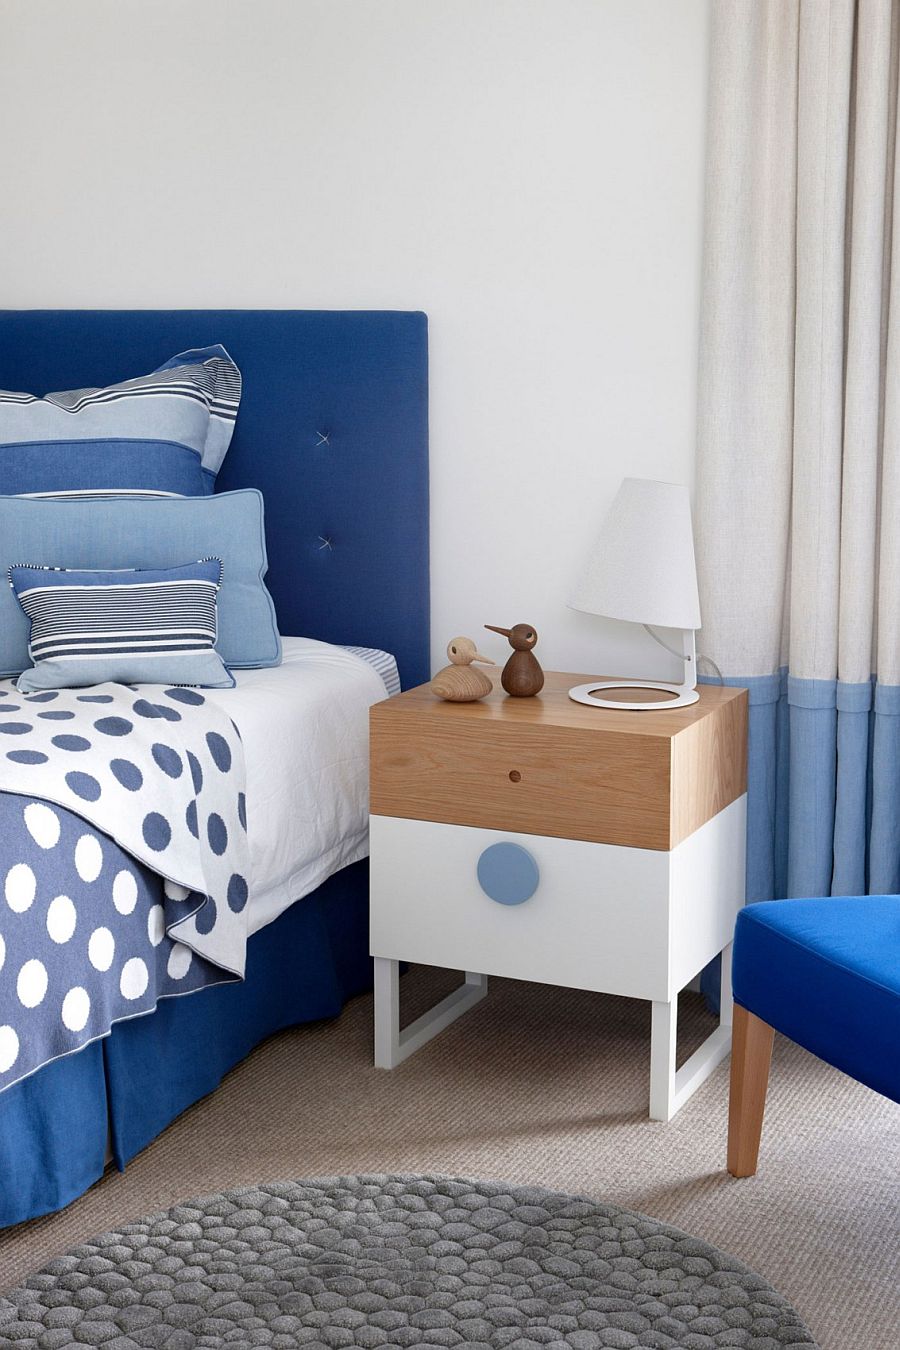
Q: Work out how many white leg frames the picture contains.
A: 2